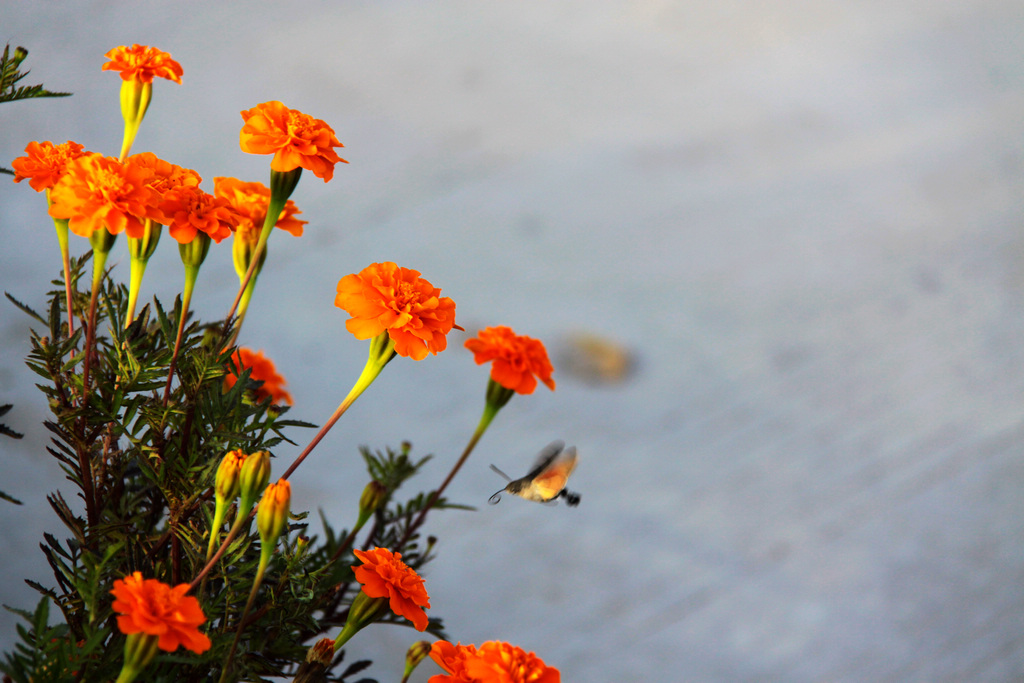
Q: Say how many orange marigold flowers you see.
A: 14